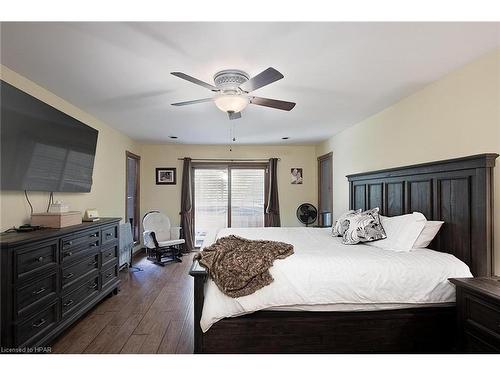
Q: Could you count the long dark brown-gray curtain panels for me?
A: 2